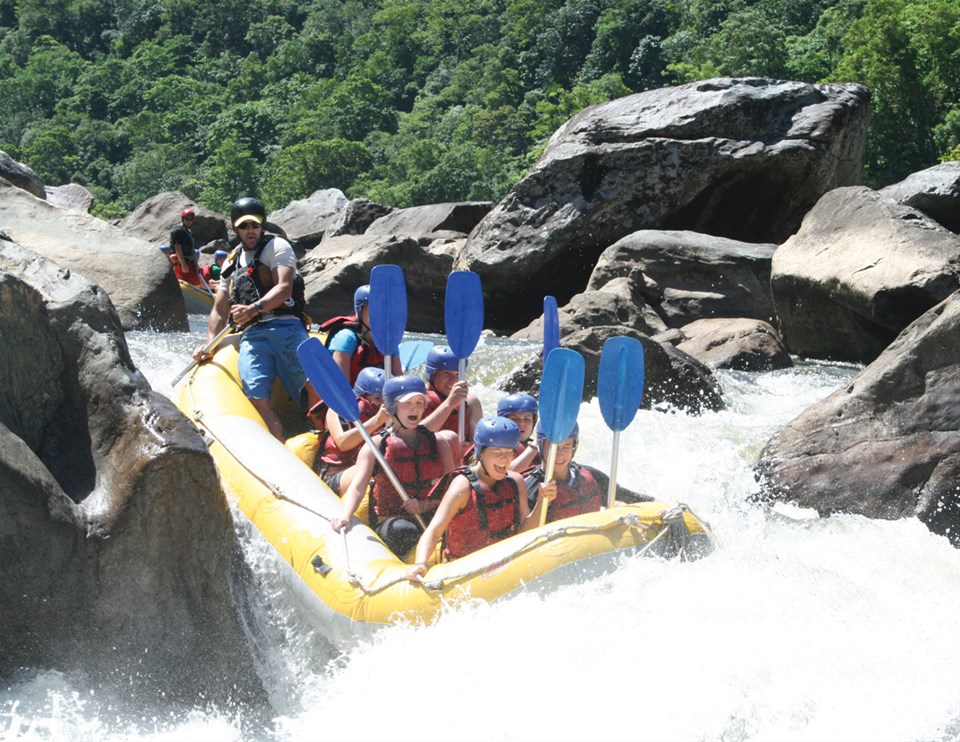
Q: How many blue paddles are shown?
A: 7